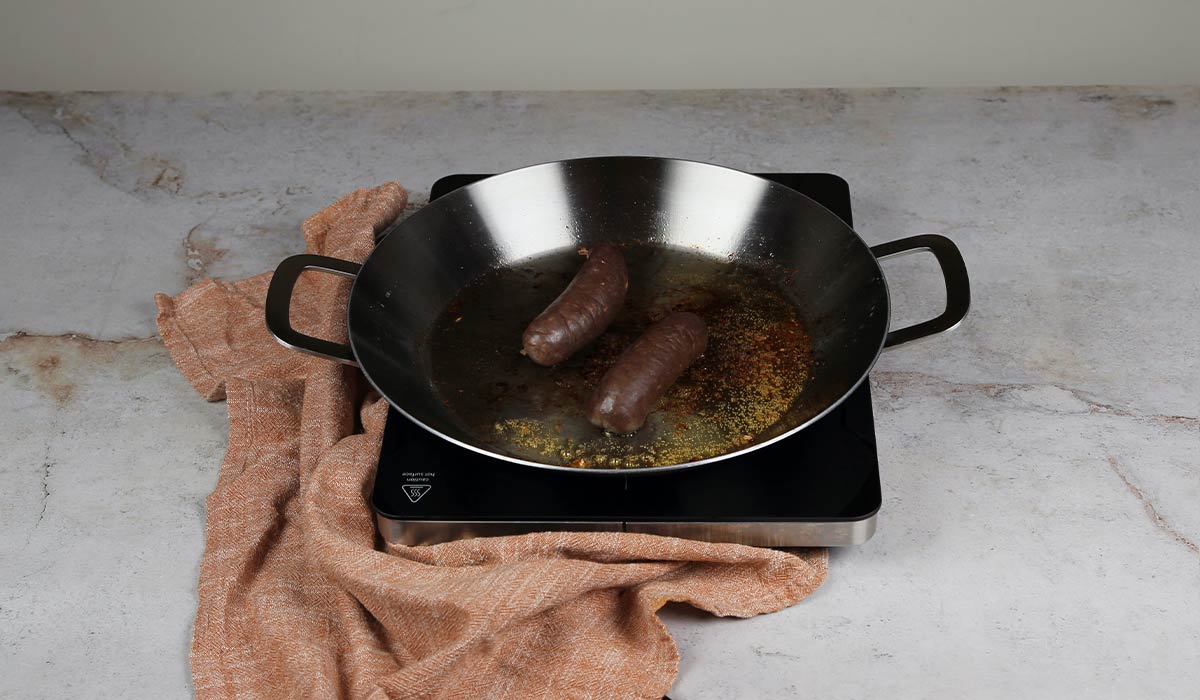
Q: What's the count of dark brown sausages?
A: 2